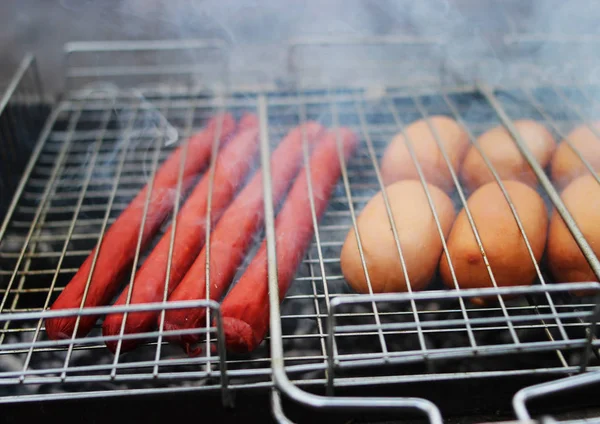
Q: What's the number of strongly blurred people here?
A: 0